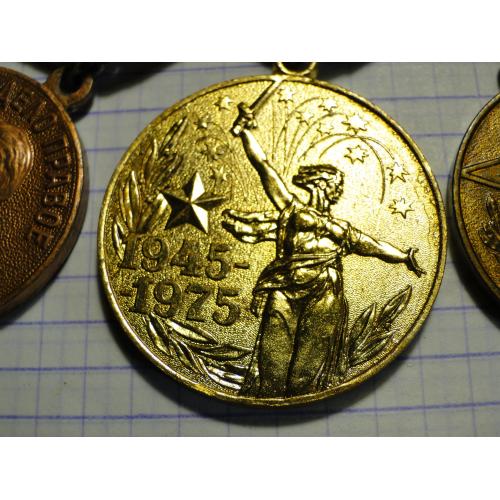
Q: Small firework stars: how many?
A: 12